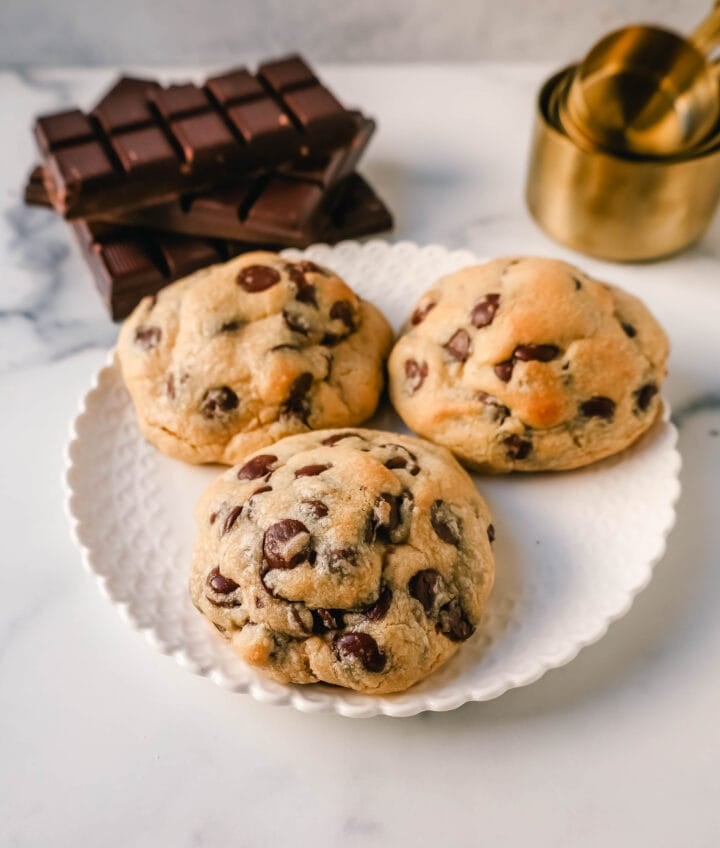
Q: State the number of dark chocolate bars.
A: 3